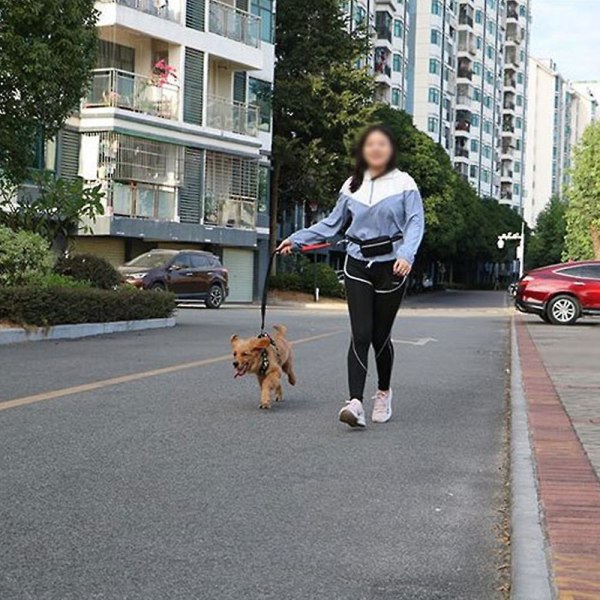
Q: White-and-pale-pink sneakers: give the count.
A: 2